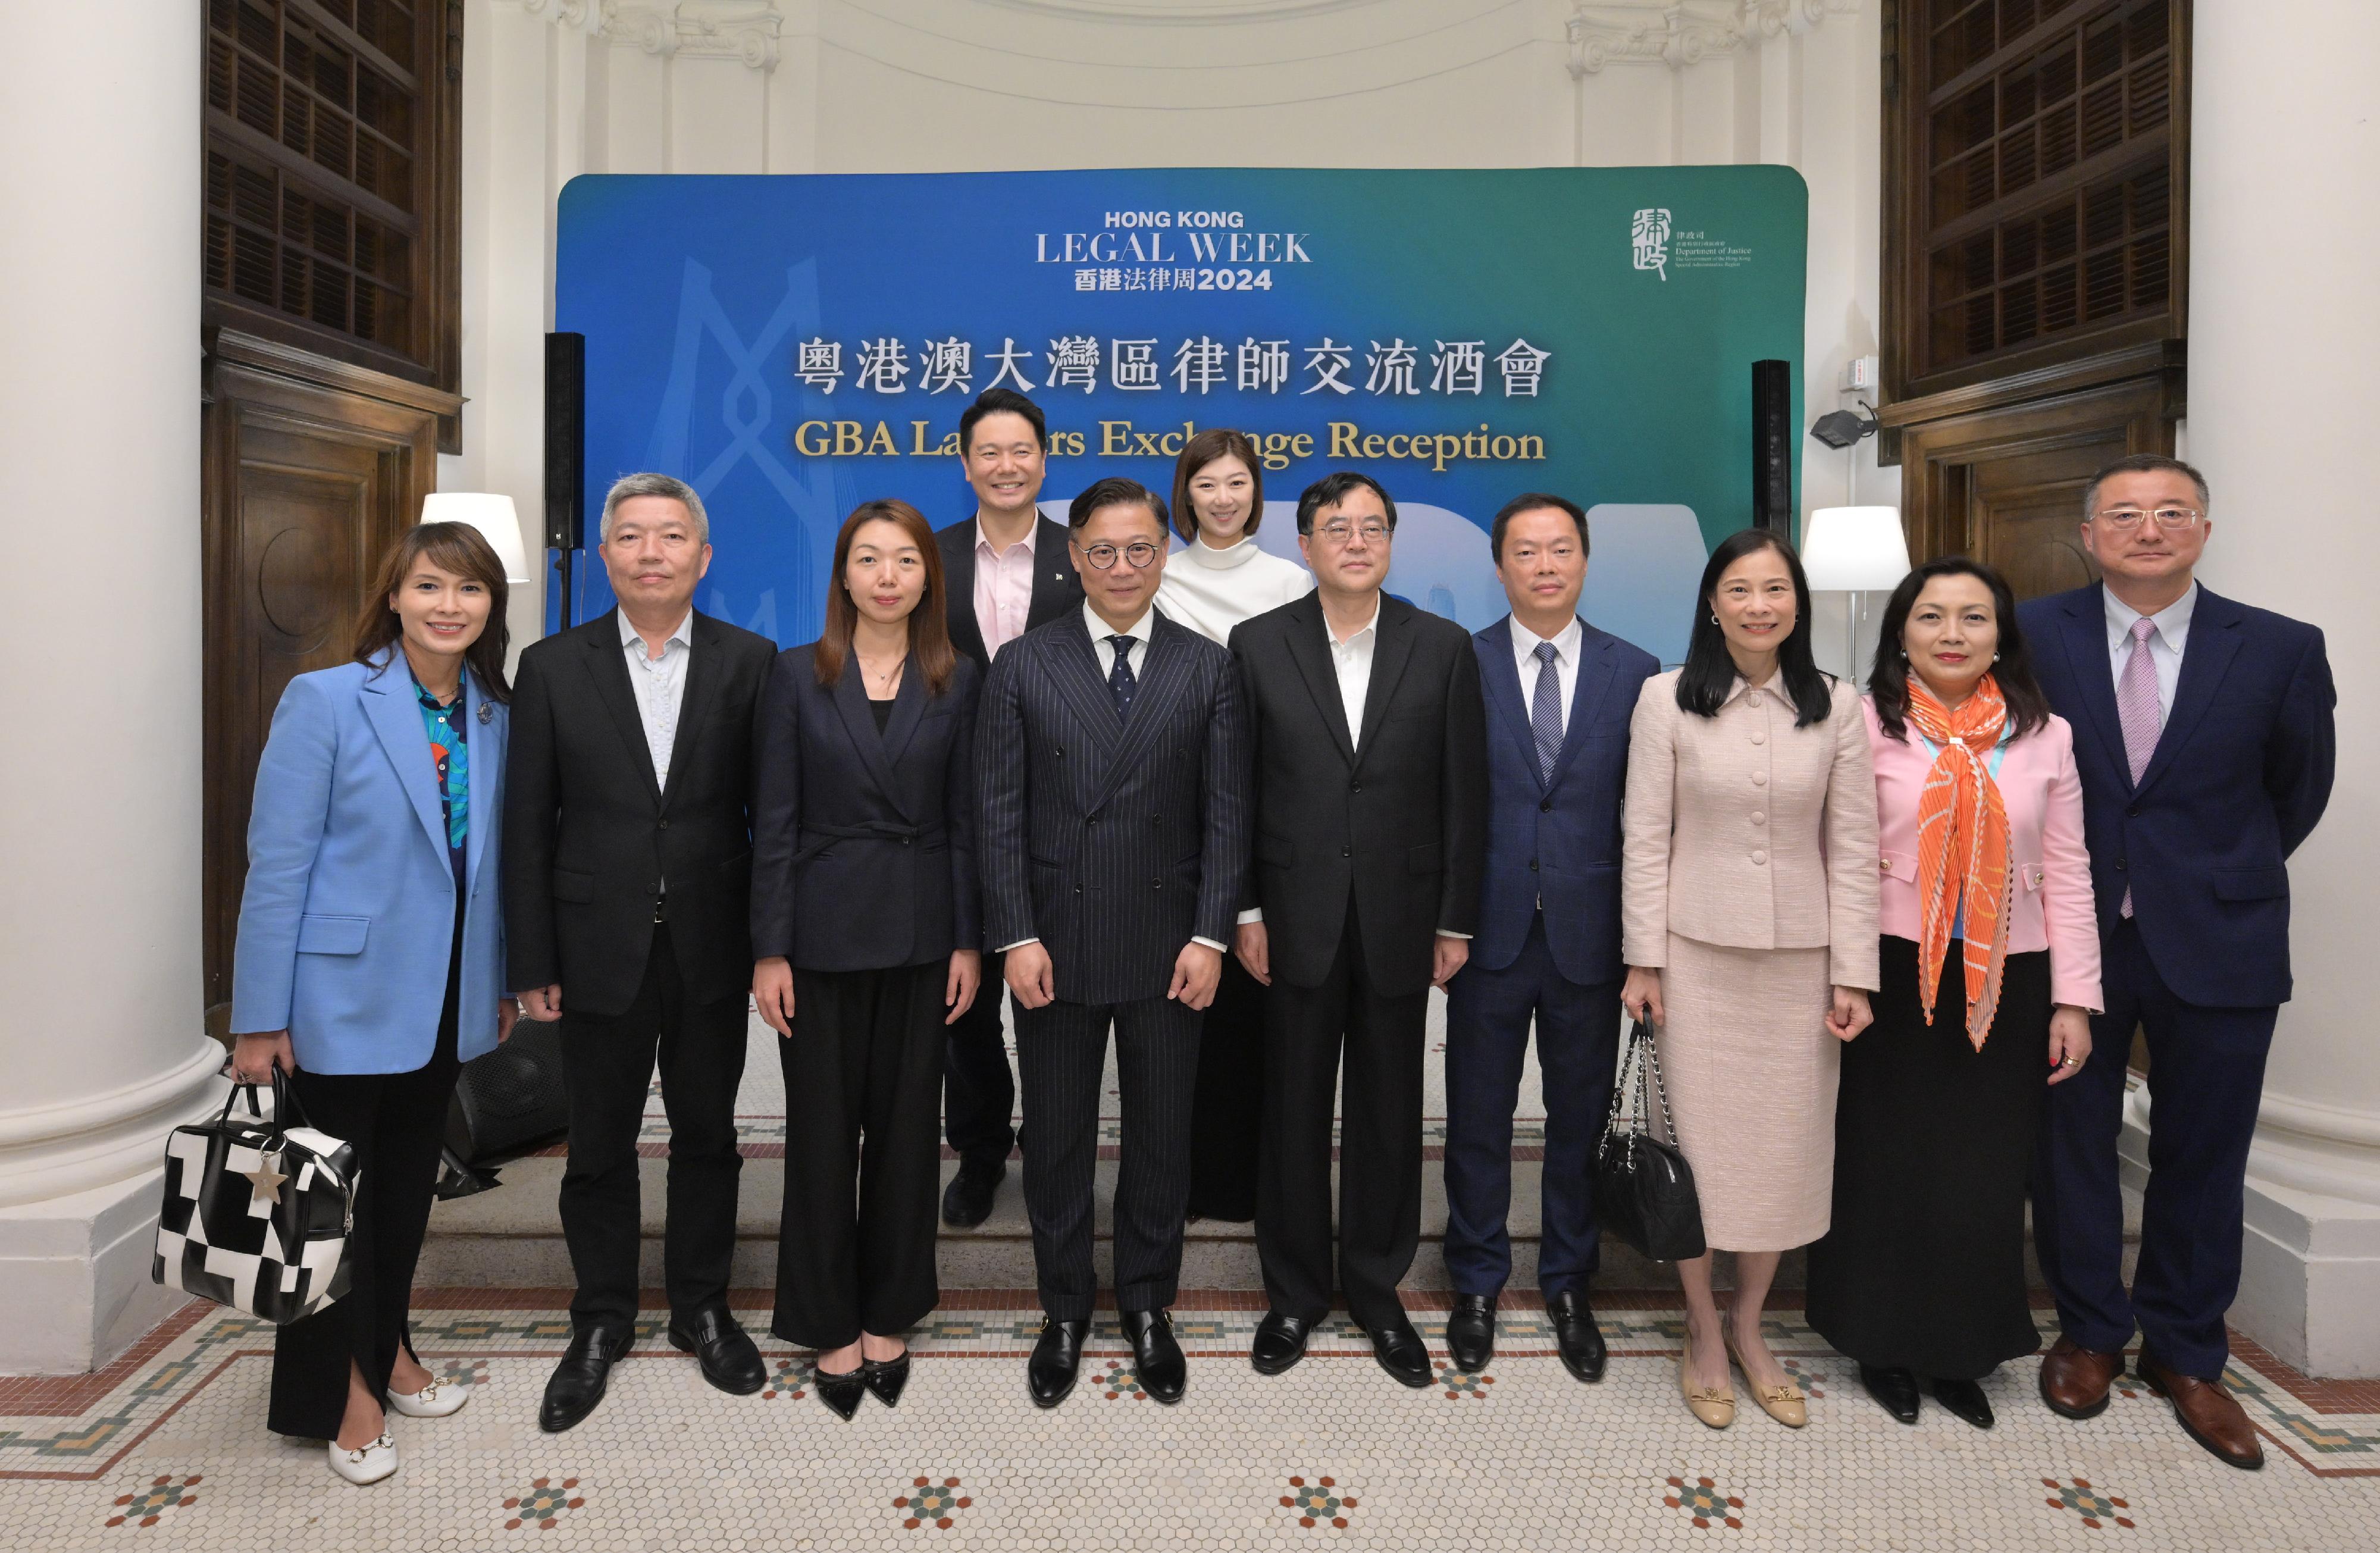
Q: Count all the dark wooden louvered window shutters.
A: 2